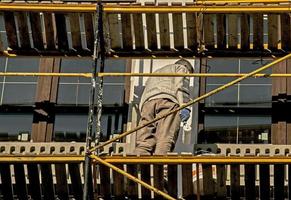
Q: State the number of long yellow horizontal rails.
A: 3